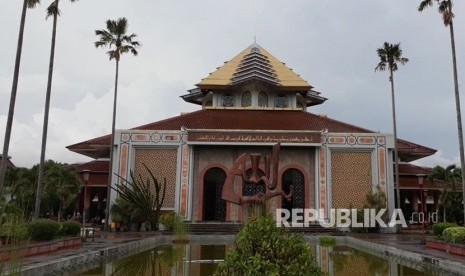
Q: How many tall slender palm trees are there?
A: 5